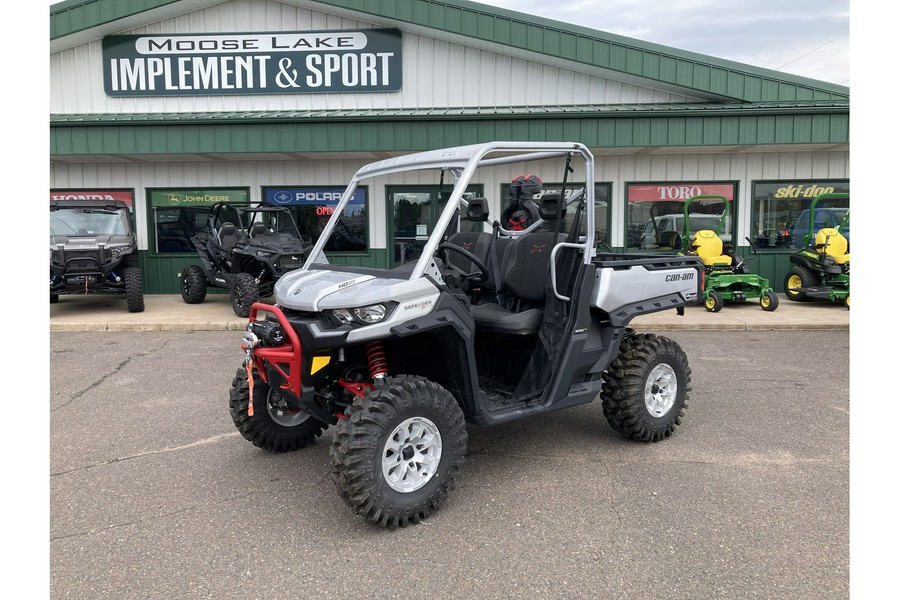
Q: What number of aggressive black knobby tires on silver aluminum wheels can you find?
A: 3